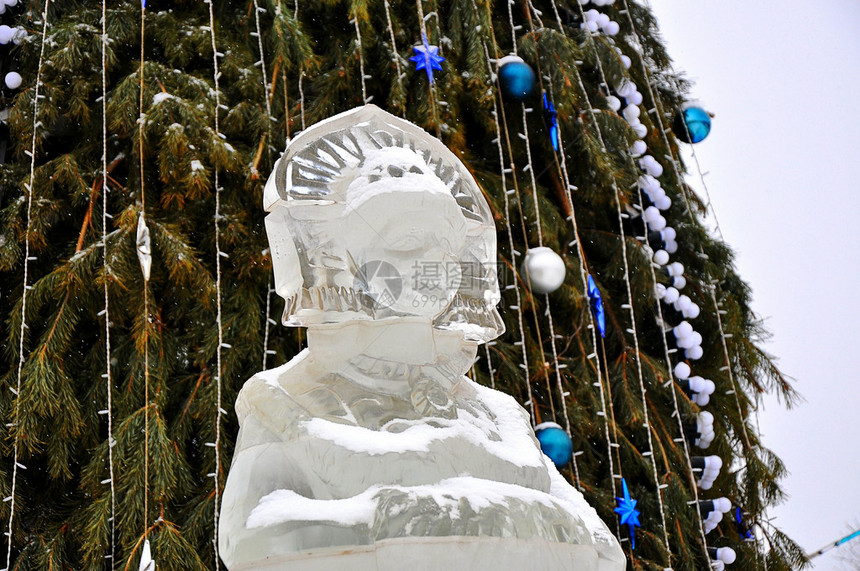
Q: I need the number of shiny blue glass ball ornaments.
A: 3